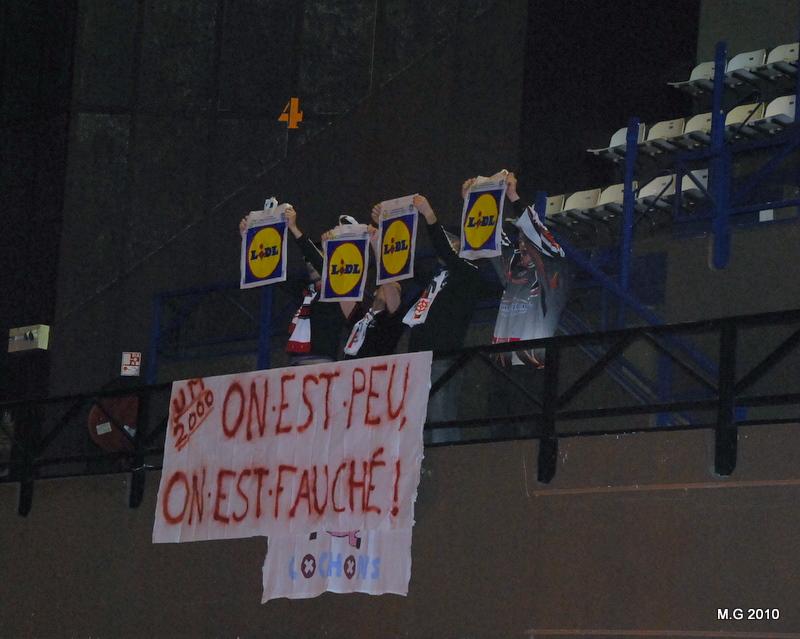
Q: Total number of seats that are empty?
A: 13